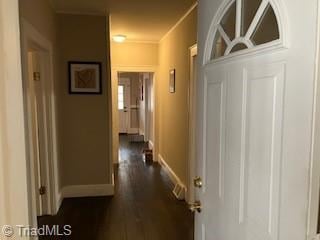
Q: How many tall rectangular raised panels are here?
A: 2